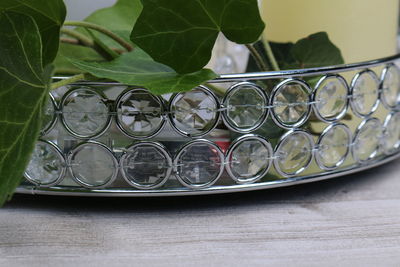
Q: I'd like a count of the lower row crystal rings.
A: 9